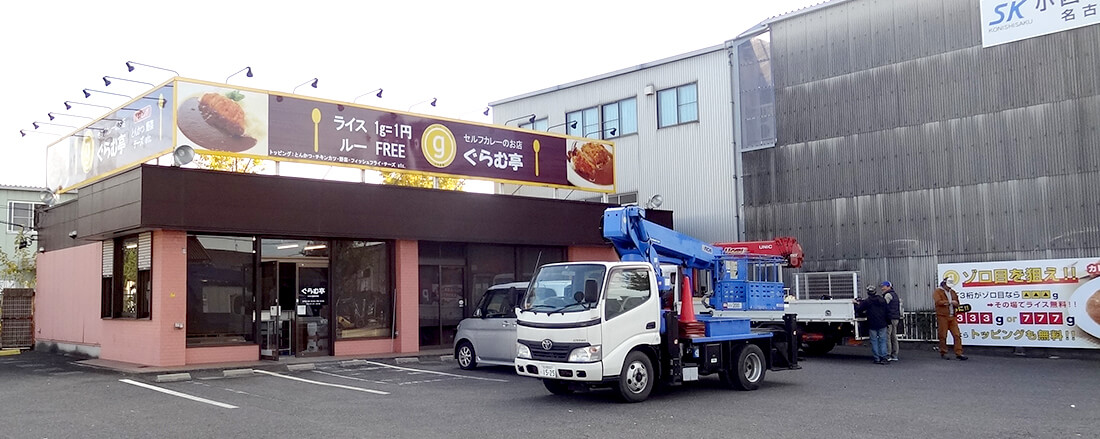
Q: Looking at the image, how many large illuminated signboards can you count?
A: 2